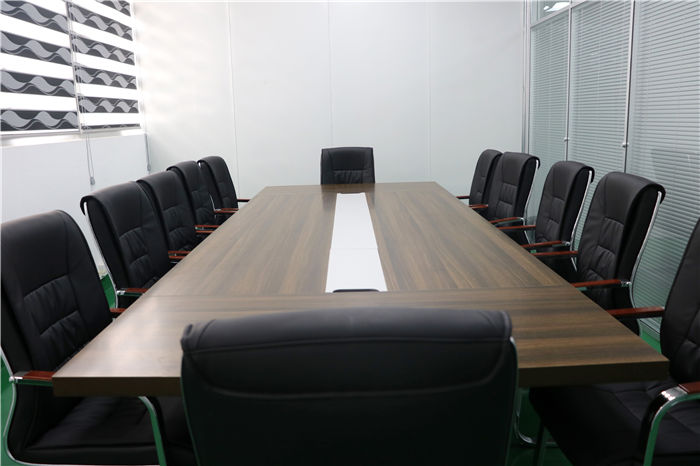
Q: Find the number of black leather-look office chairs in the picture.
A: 12